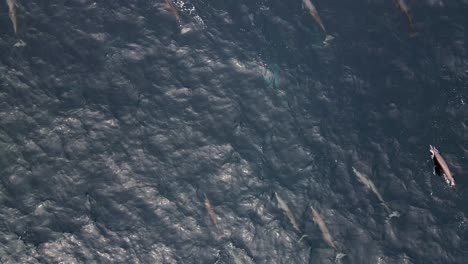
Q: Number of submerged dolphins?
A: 8